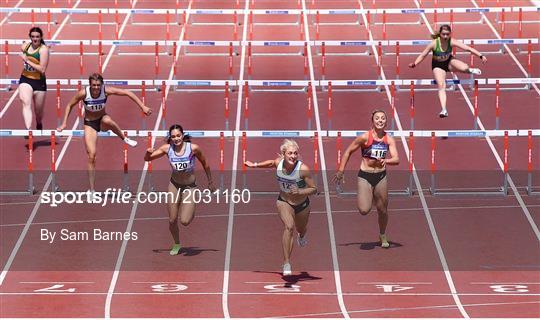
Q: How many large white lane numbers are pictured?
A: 5